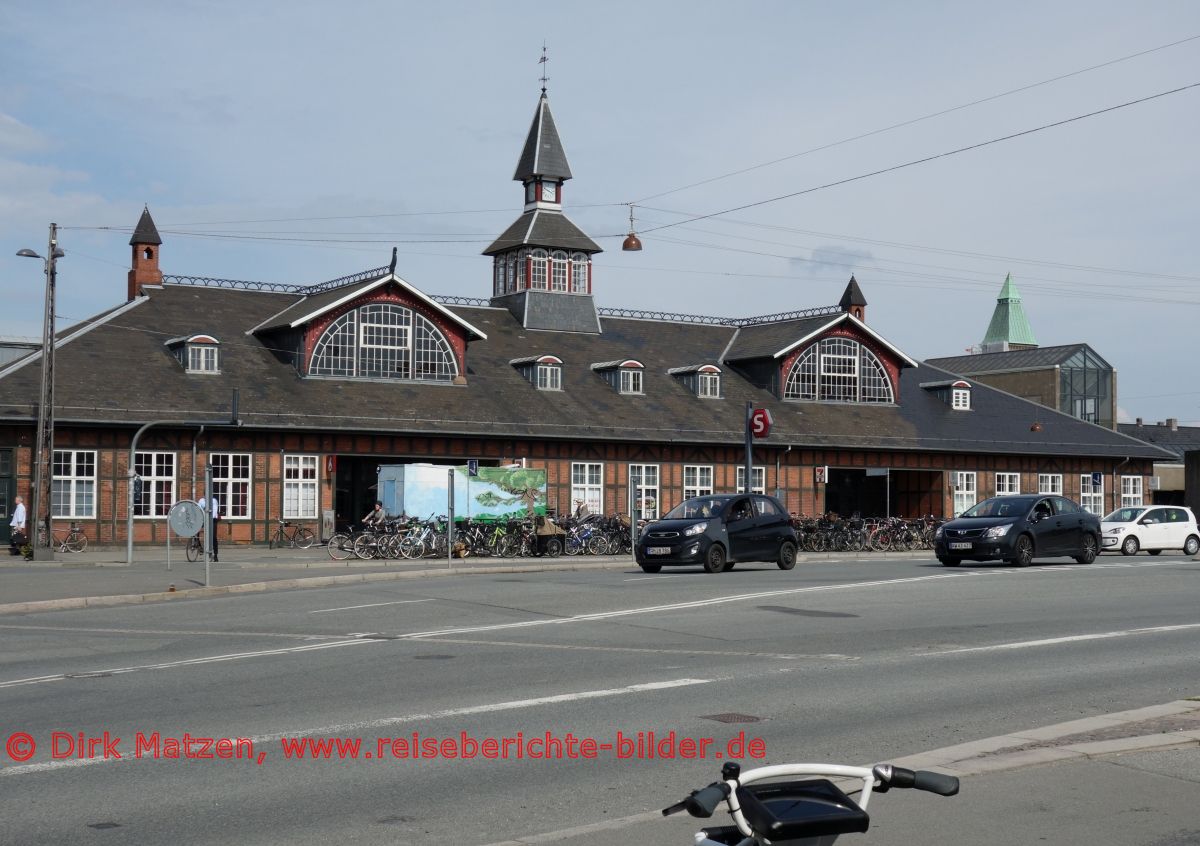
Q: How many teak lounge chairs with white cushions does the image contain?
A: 0